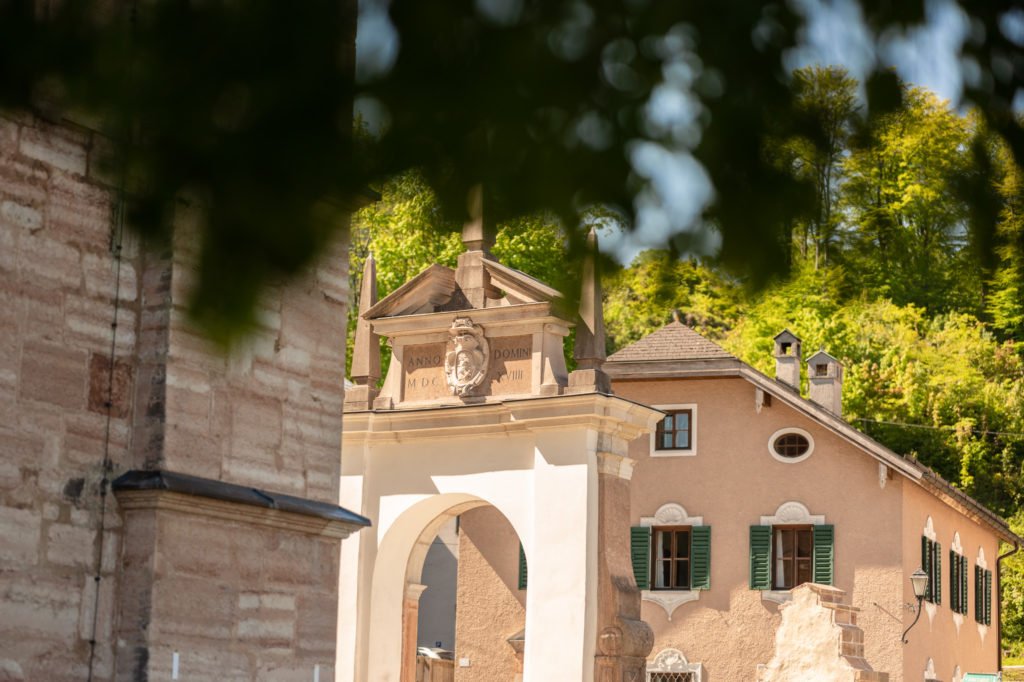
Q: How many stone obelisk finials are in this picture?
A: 3